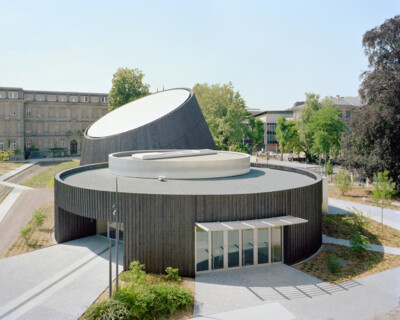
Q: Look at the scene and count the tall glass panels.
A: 6